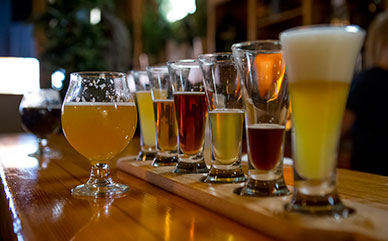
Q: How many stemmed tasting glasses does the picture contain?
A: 2